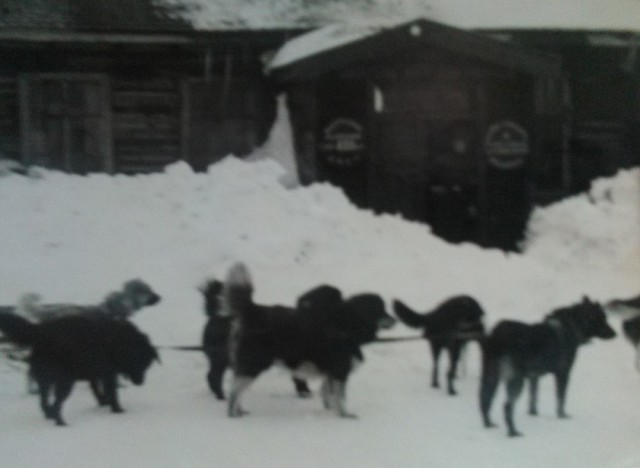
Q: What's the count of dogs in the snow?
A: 7